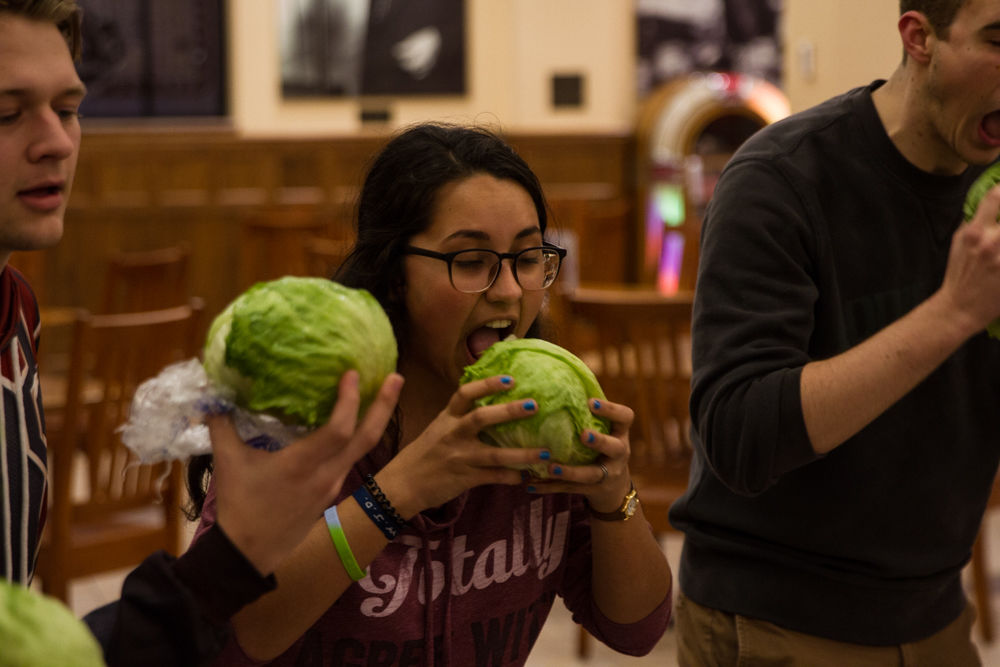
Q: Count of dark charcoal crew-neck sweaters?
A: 1